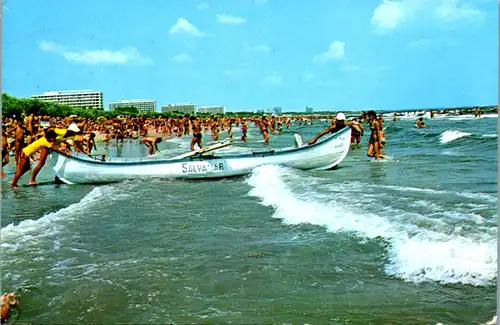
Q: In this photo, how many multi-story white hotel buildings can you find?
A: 4